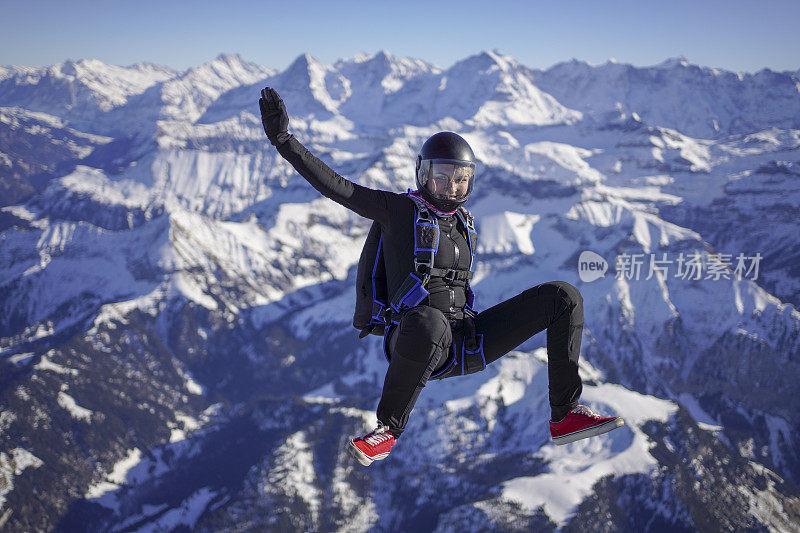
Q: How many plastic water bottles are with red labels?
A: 0